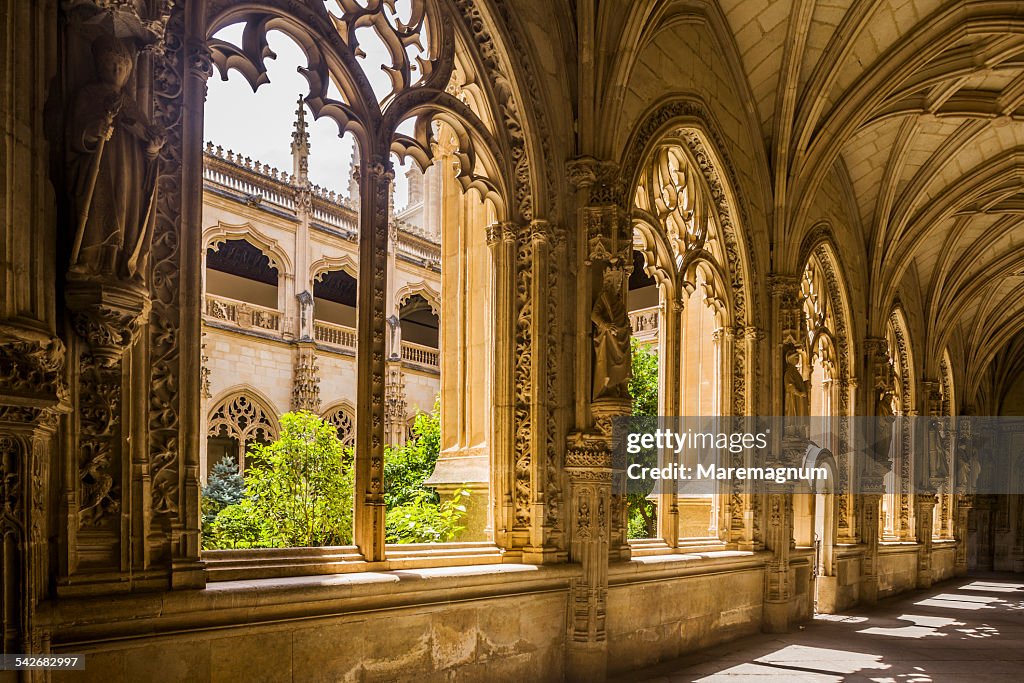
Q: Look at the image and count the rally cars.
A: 0